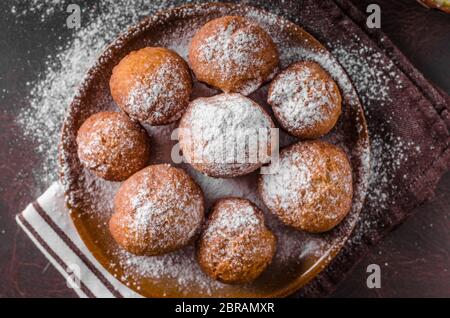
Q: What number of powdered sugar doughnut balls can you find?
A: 8